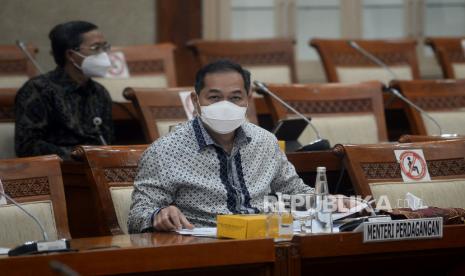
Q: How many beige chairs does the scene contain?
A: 12